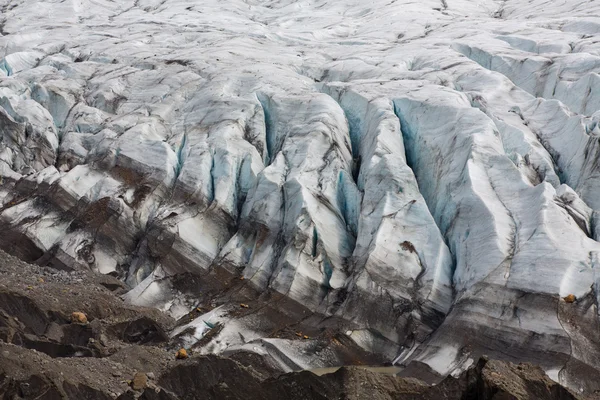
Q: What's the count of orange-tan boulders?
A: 4